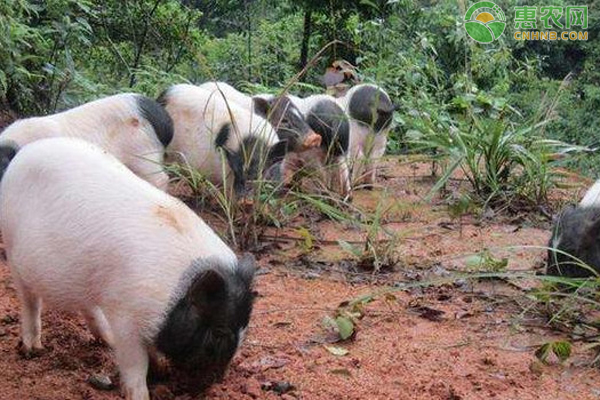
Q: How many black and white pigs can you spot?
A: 7